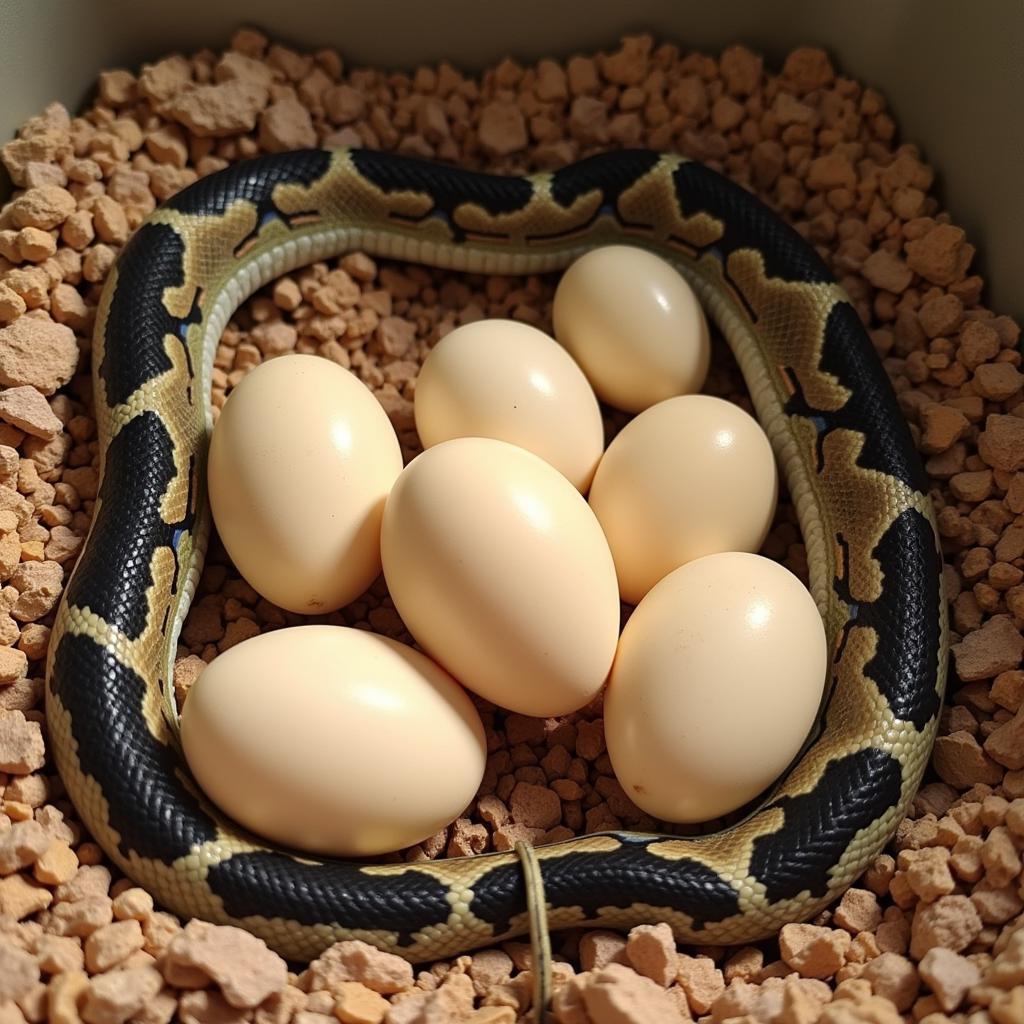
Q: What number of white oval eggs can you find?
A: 7